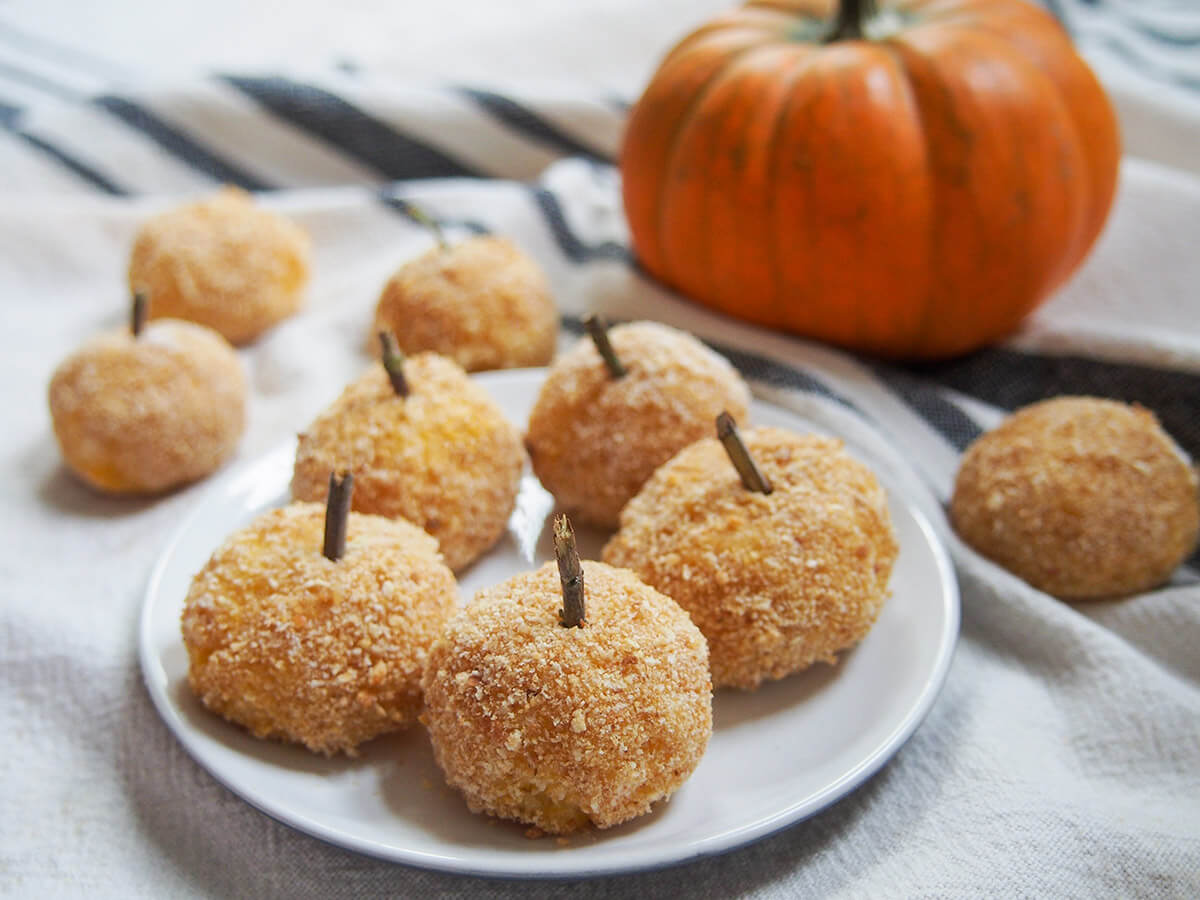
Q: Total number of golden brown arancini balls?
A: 9